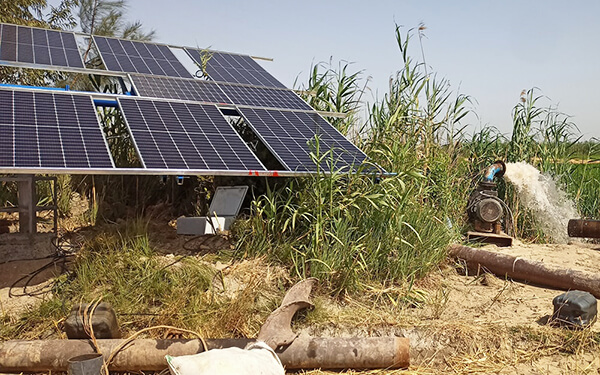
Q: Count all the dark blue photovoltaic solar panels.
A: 8